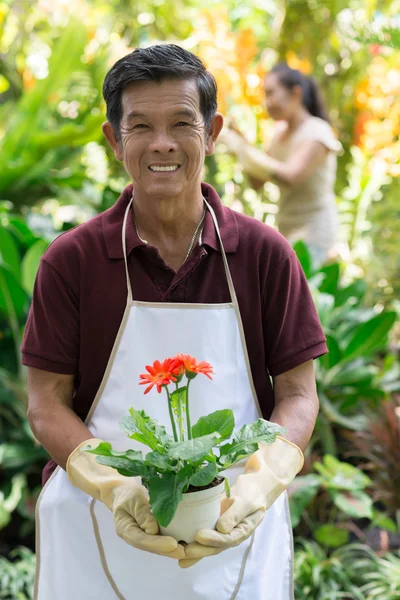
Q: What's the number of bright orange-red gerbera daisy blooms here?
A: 3